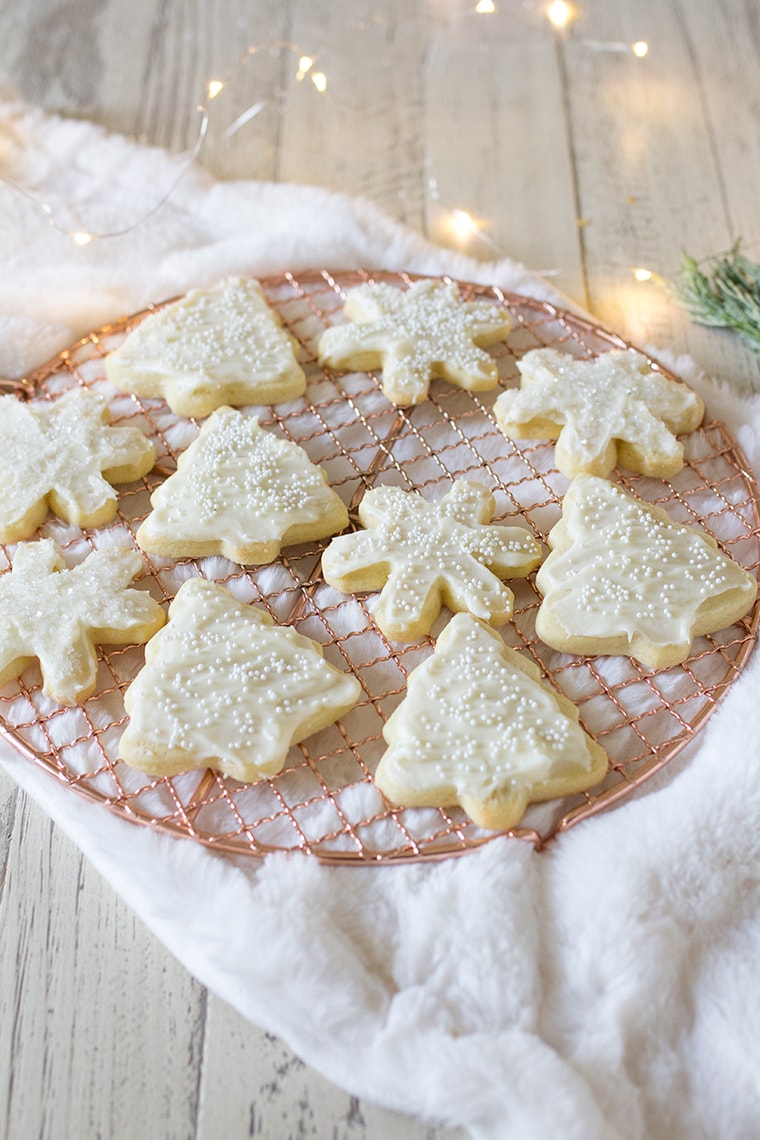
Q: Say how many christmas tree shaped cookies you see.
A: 5